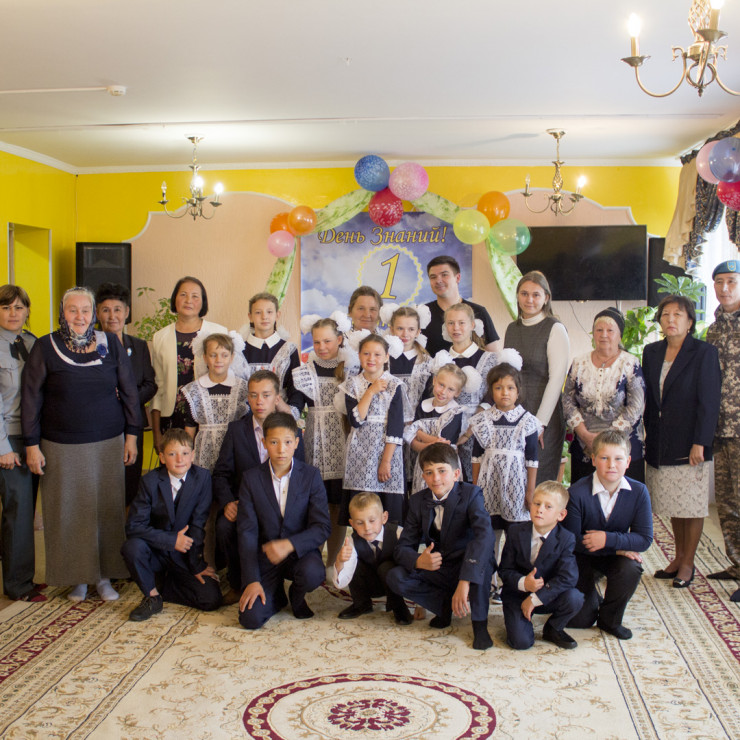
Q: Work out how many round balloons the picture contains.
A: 12